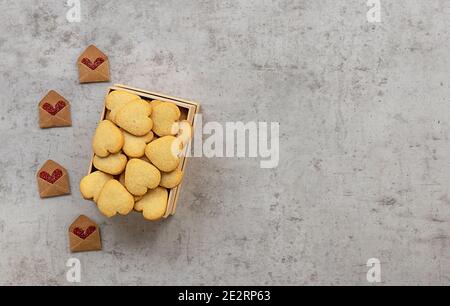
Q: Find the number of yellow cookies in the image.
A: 13